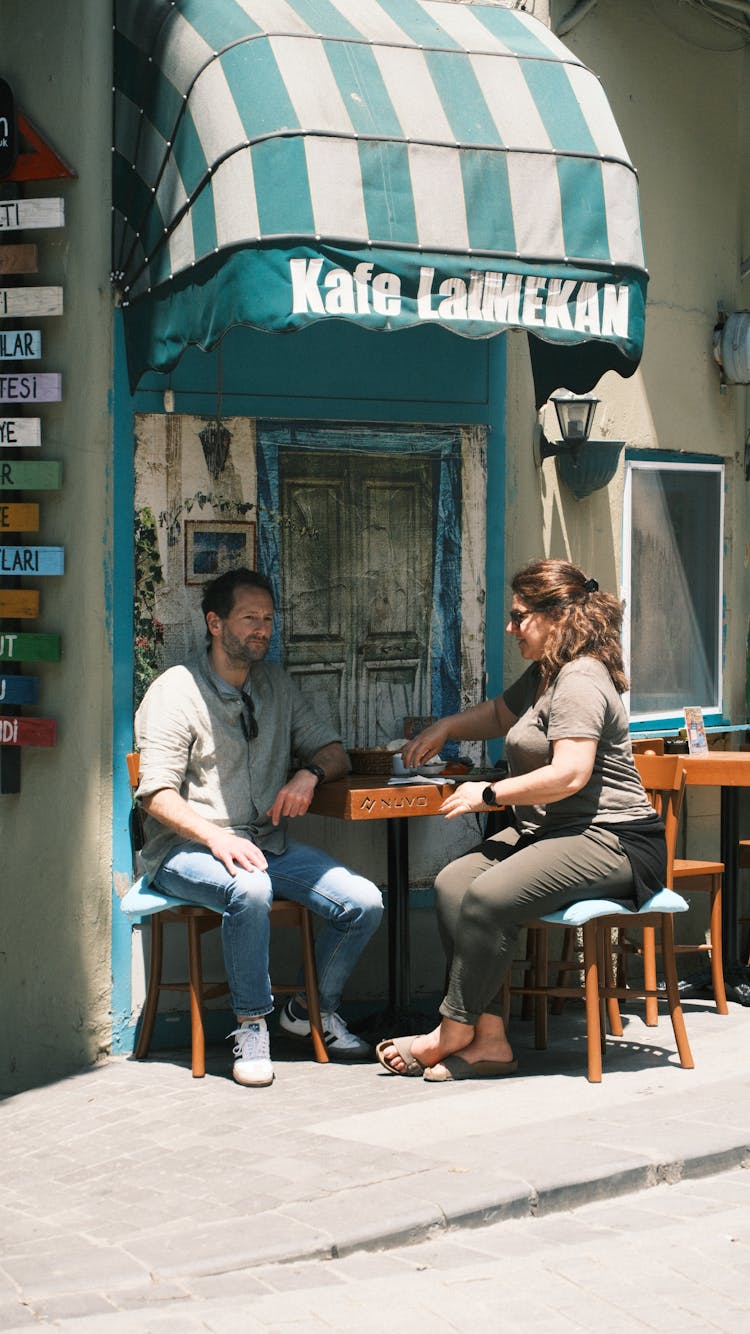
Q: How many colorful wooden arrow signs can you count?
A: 13